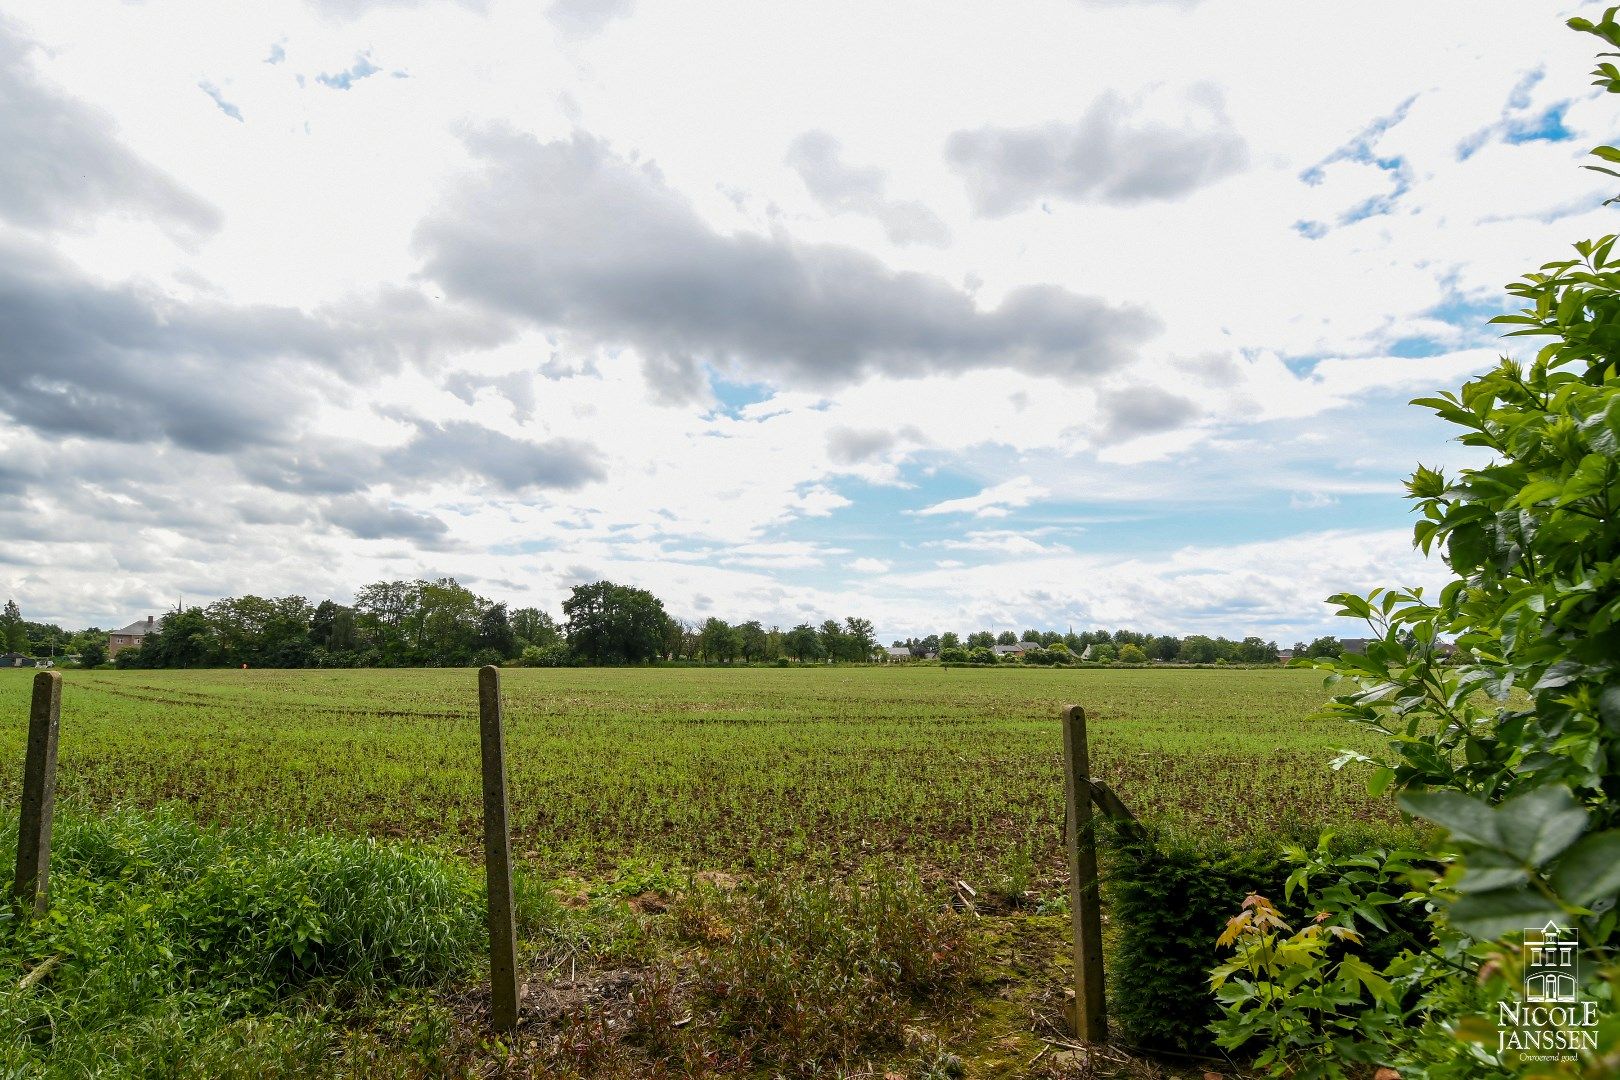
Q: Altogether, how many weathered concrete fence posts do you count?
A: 3